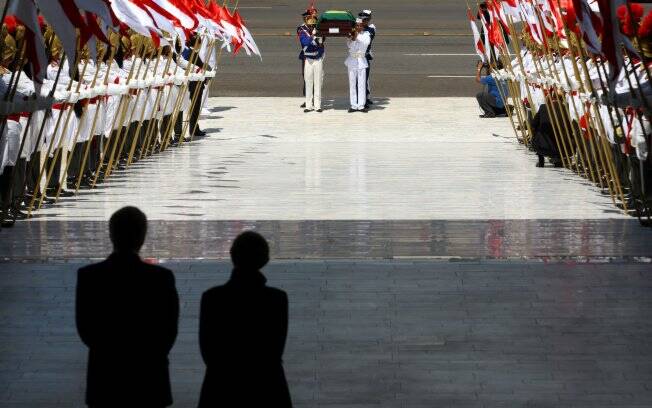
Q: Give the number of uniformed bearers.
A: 4